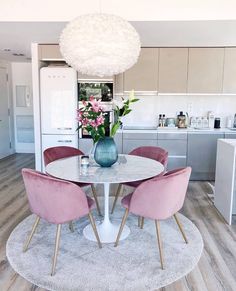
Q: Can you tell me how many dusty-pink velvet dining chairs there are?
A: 4